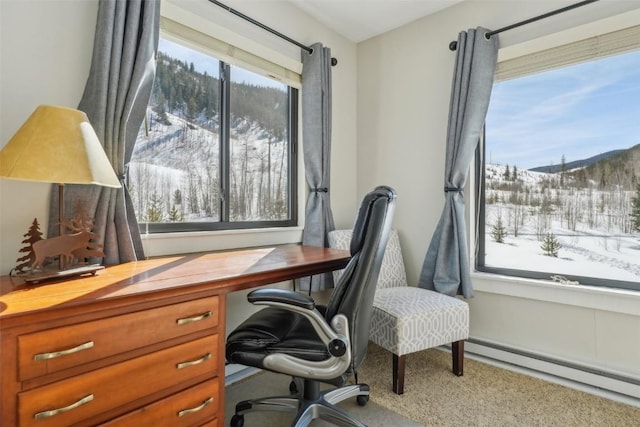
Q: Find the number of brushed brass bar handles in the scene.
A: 5